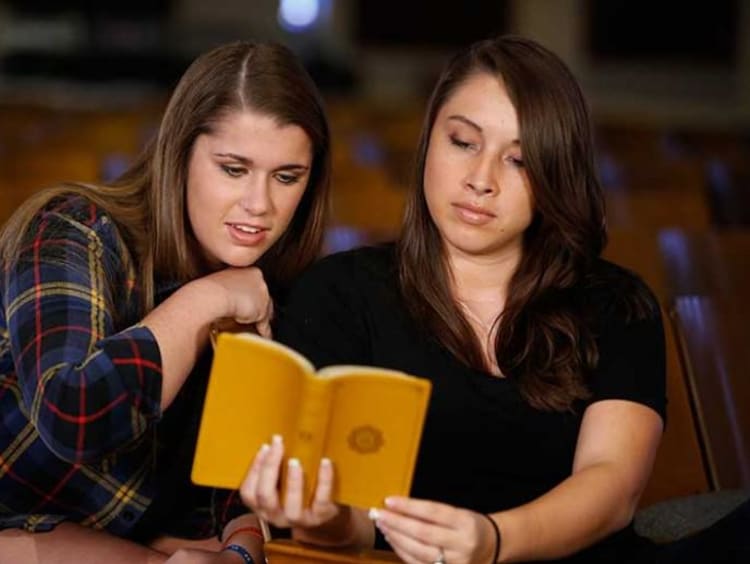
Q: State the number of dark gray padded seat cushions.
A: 1